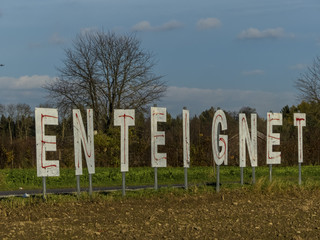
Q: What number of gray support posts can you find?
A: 11